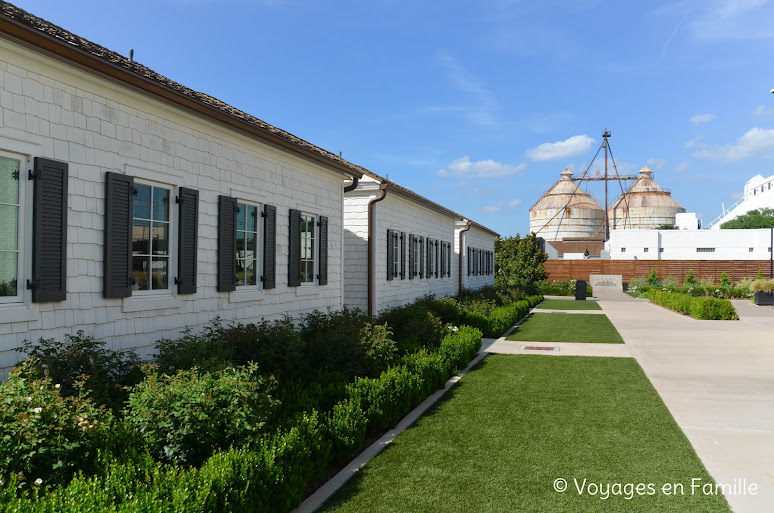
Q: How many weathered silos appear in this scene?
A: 2